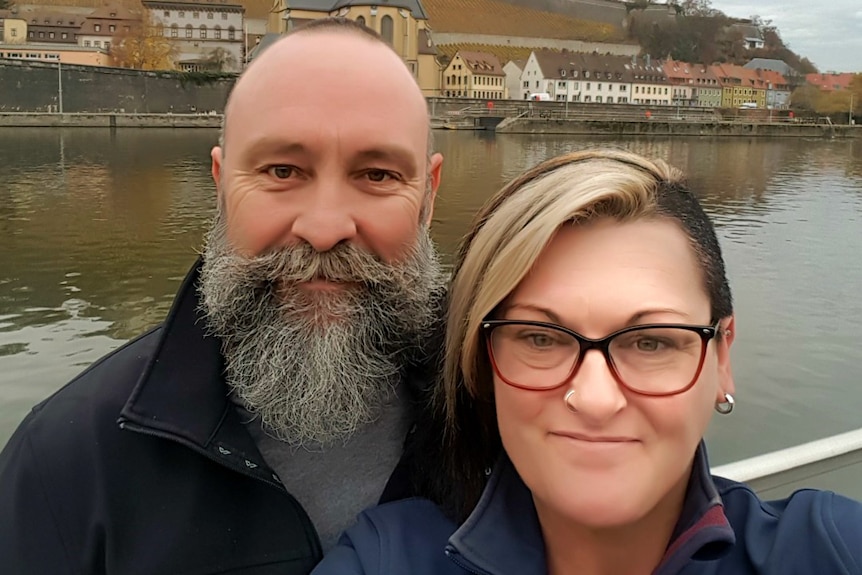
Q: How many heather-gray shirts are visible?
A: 1